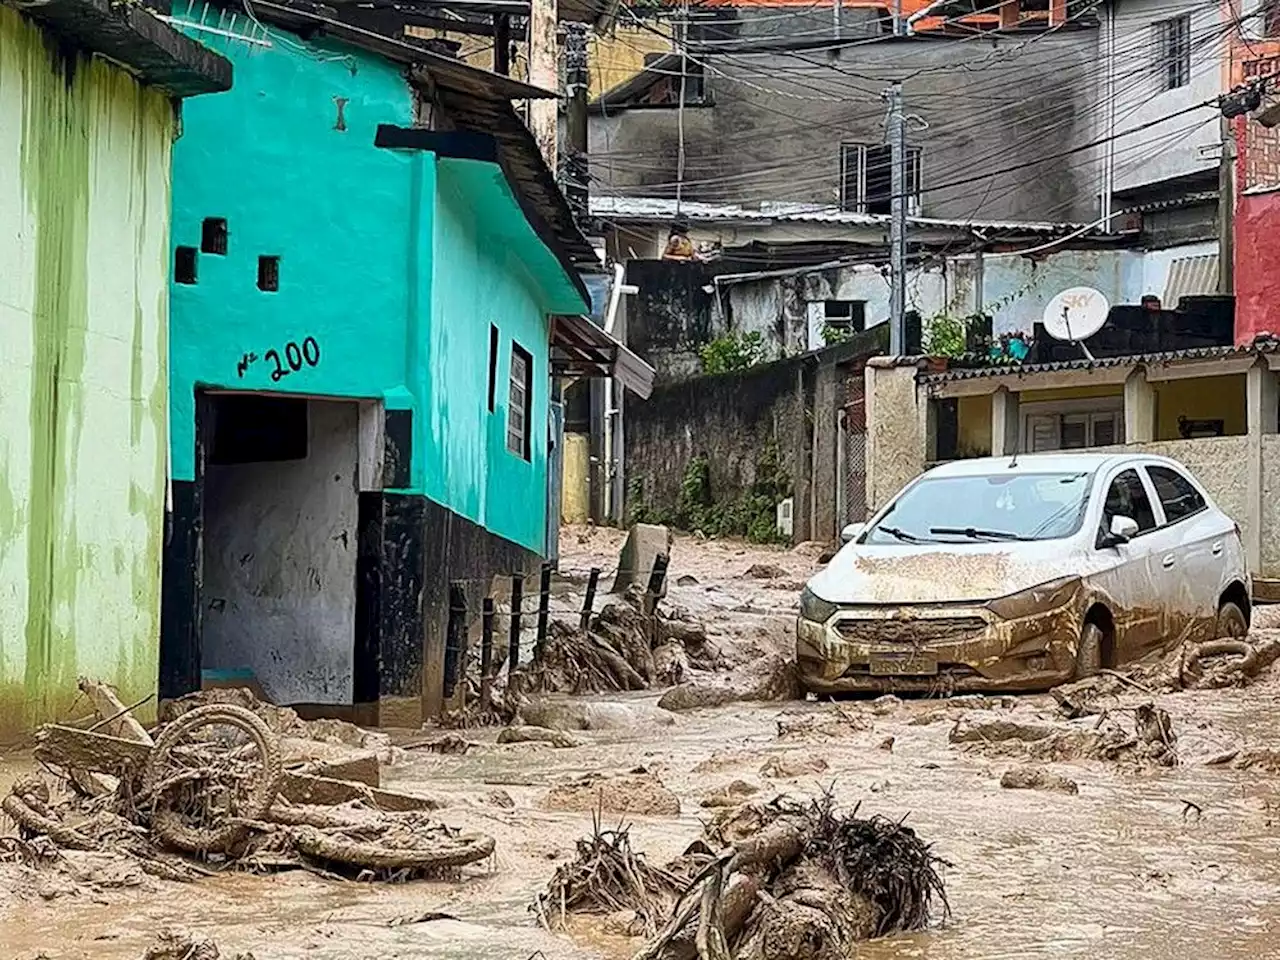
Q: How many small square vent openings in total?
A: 3